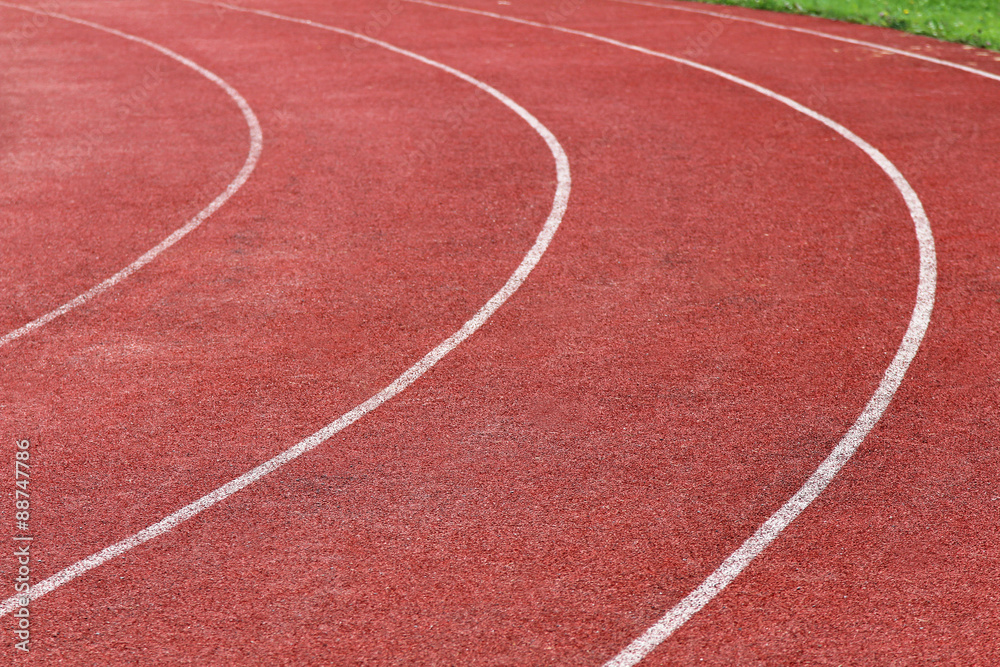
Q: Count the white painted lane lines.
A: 4